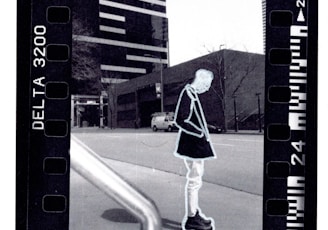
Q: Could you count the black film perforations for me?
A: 12